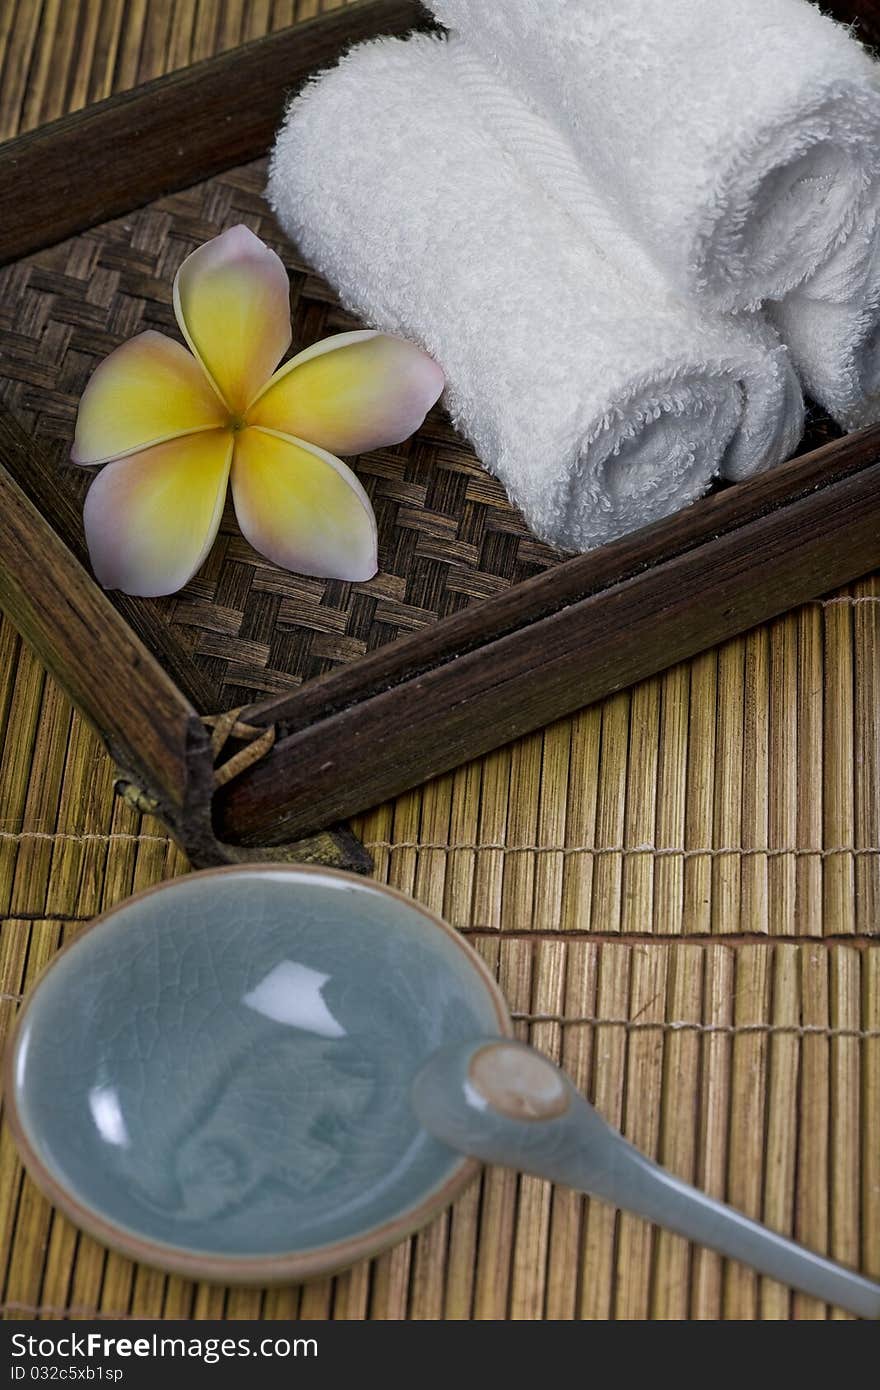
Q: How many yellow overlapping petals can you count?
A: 5